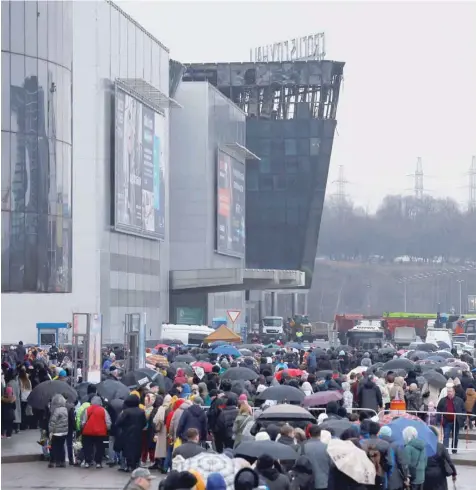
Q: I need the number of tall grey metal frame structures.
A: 3